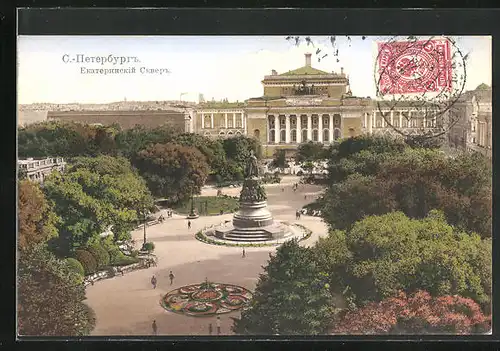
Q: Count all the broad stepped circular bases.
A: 1